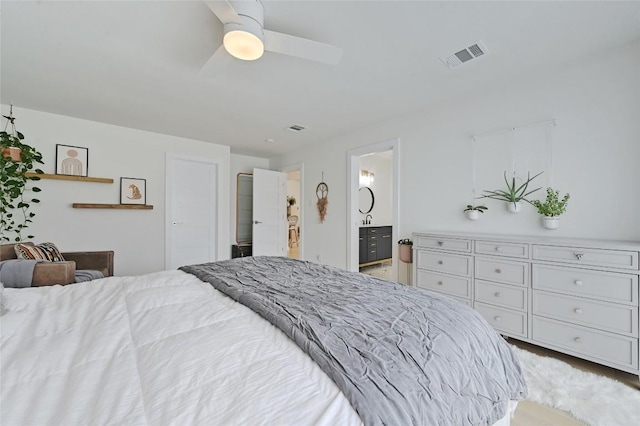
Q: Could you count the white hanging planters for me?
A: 3